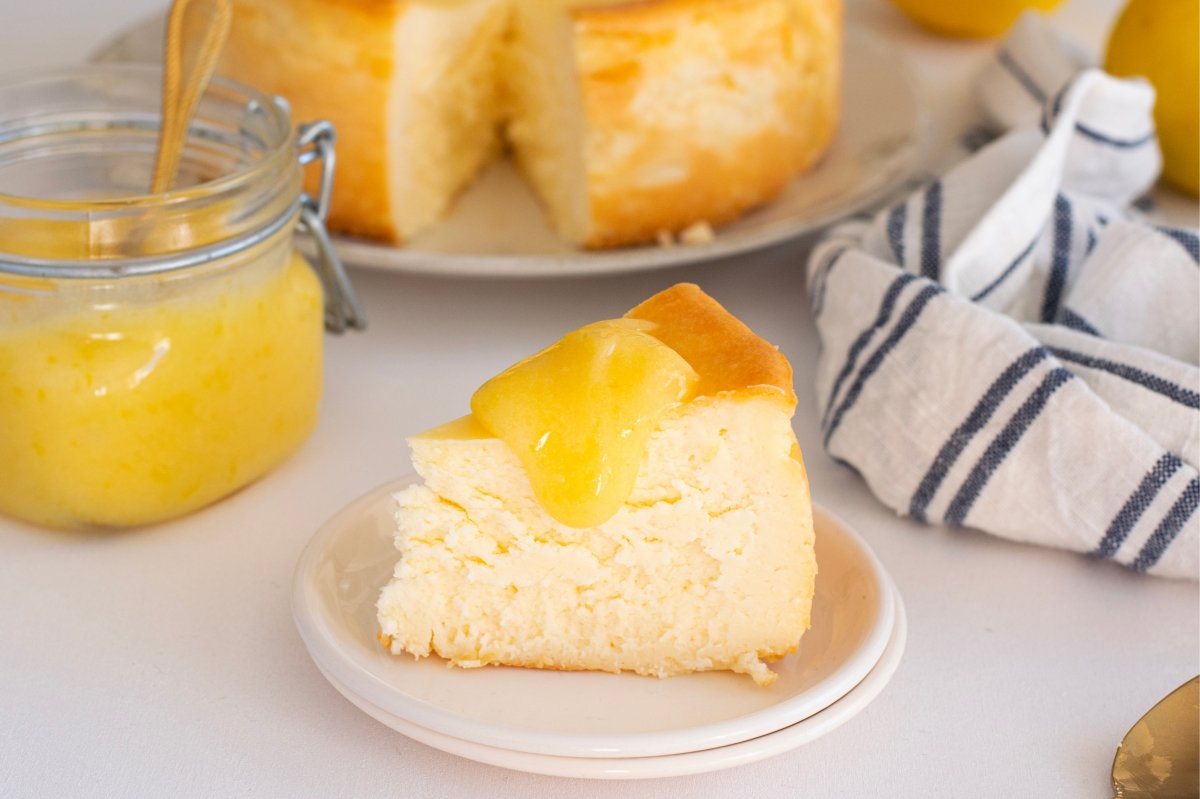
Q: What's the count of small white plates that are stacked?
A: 2